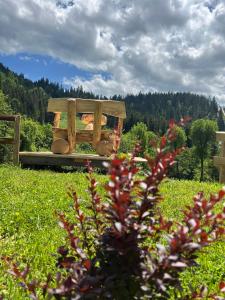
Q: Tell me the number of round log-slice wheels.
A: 2